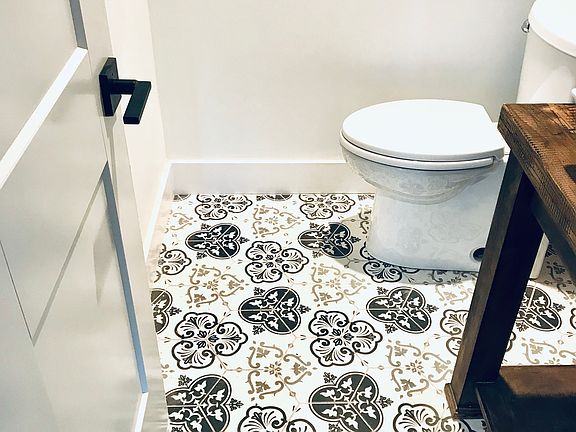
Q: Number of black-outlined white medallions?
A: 11